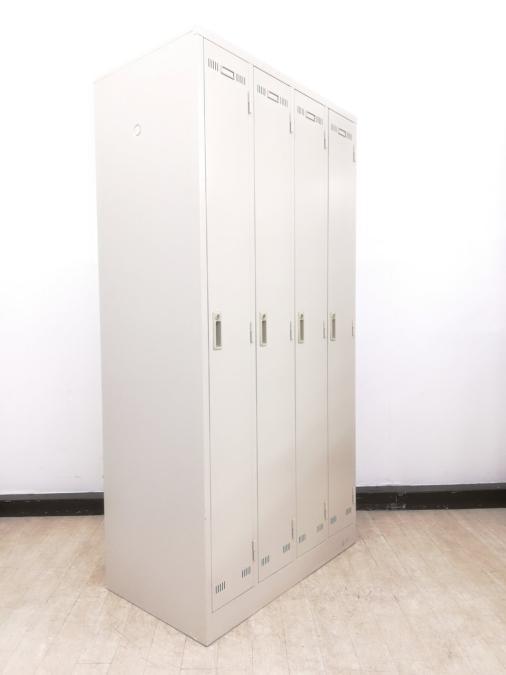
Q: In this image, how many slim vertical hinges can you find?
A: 12